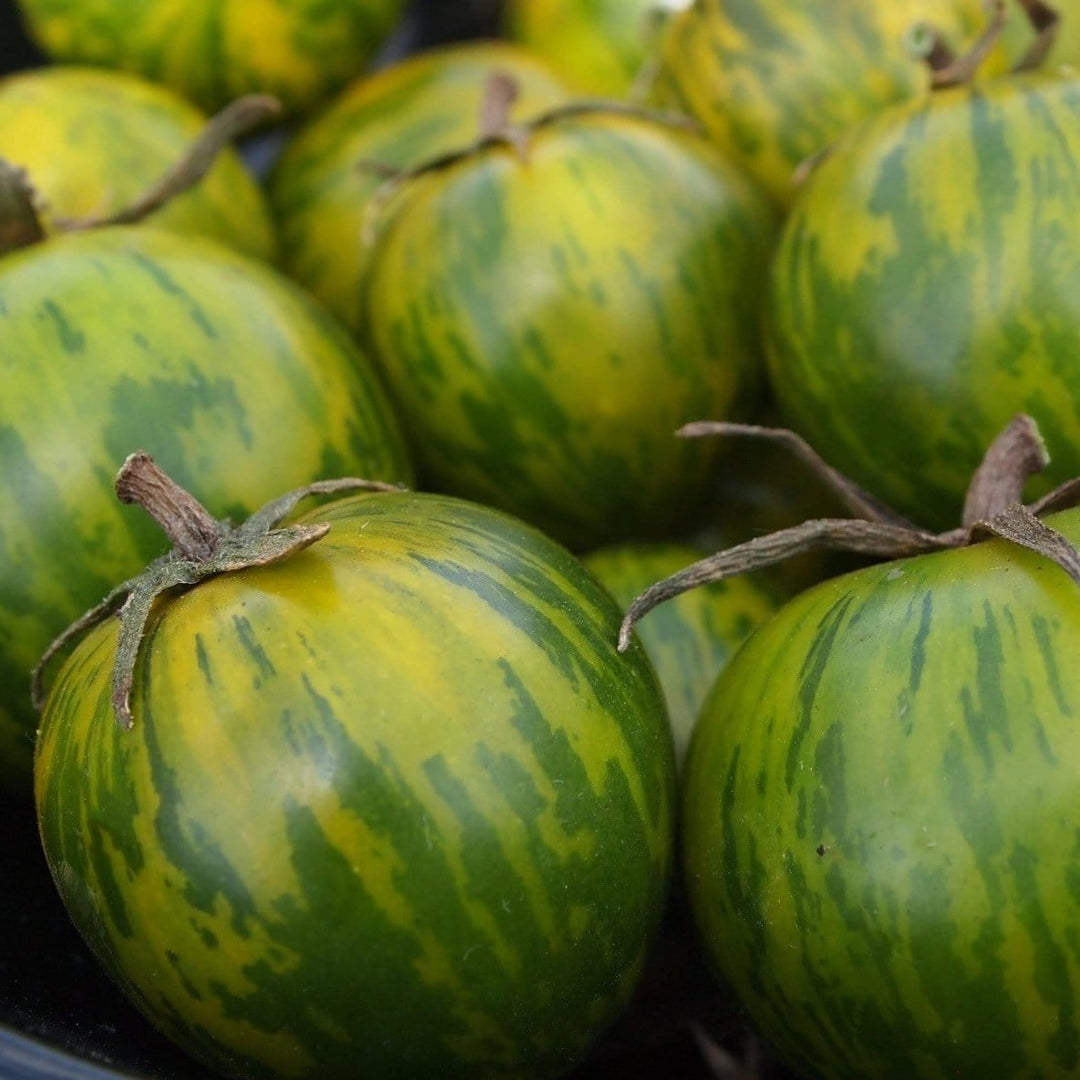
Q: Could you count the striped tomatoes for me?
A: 11